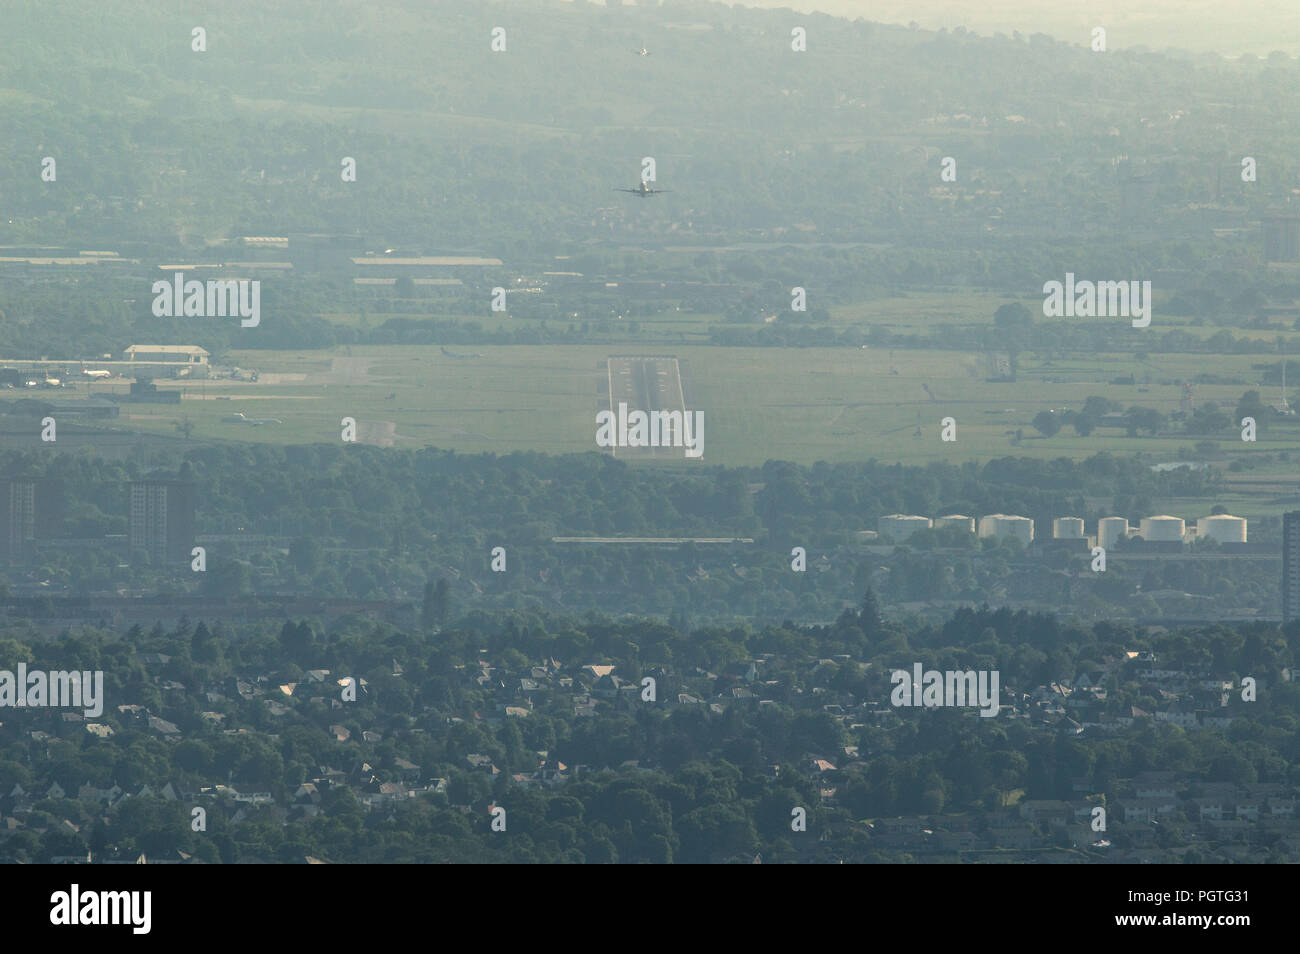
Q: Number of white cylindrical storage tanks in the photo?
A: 7